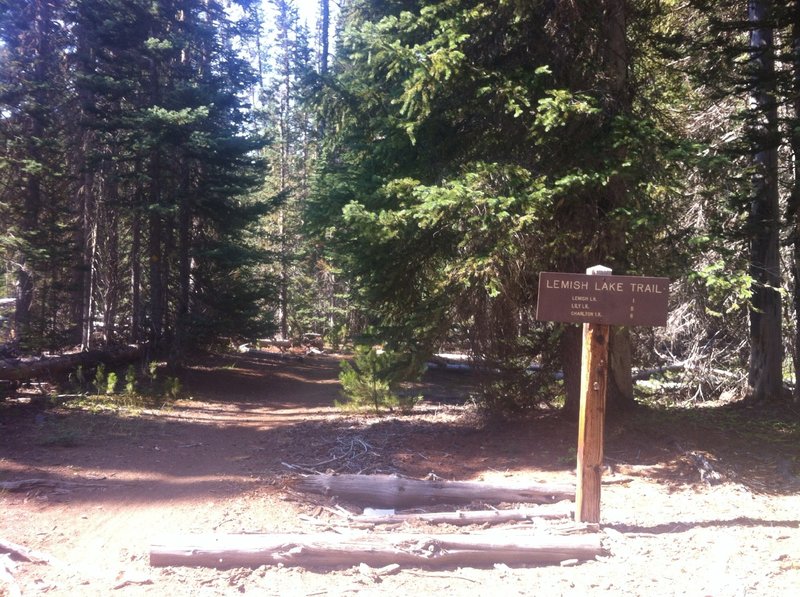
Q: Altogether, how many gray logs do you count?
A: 3